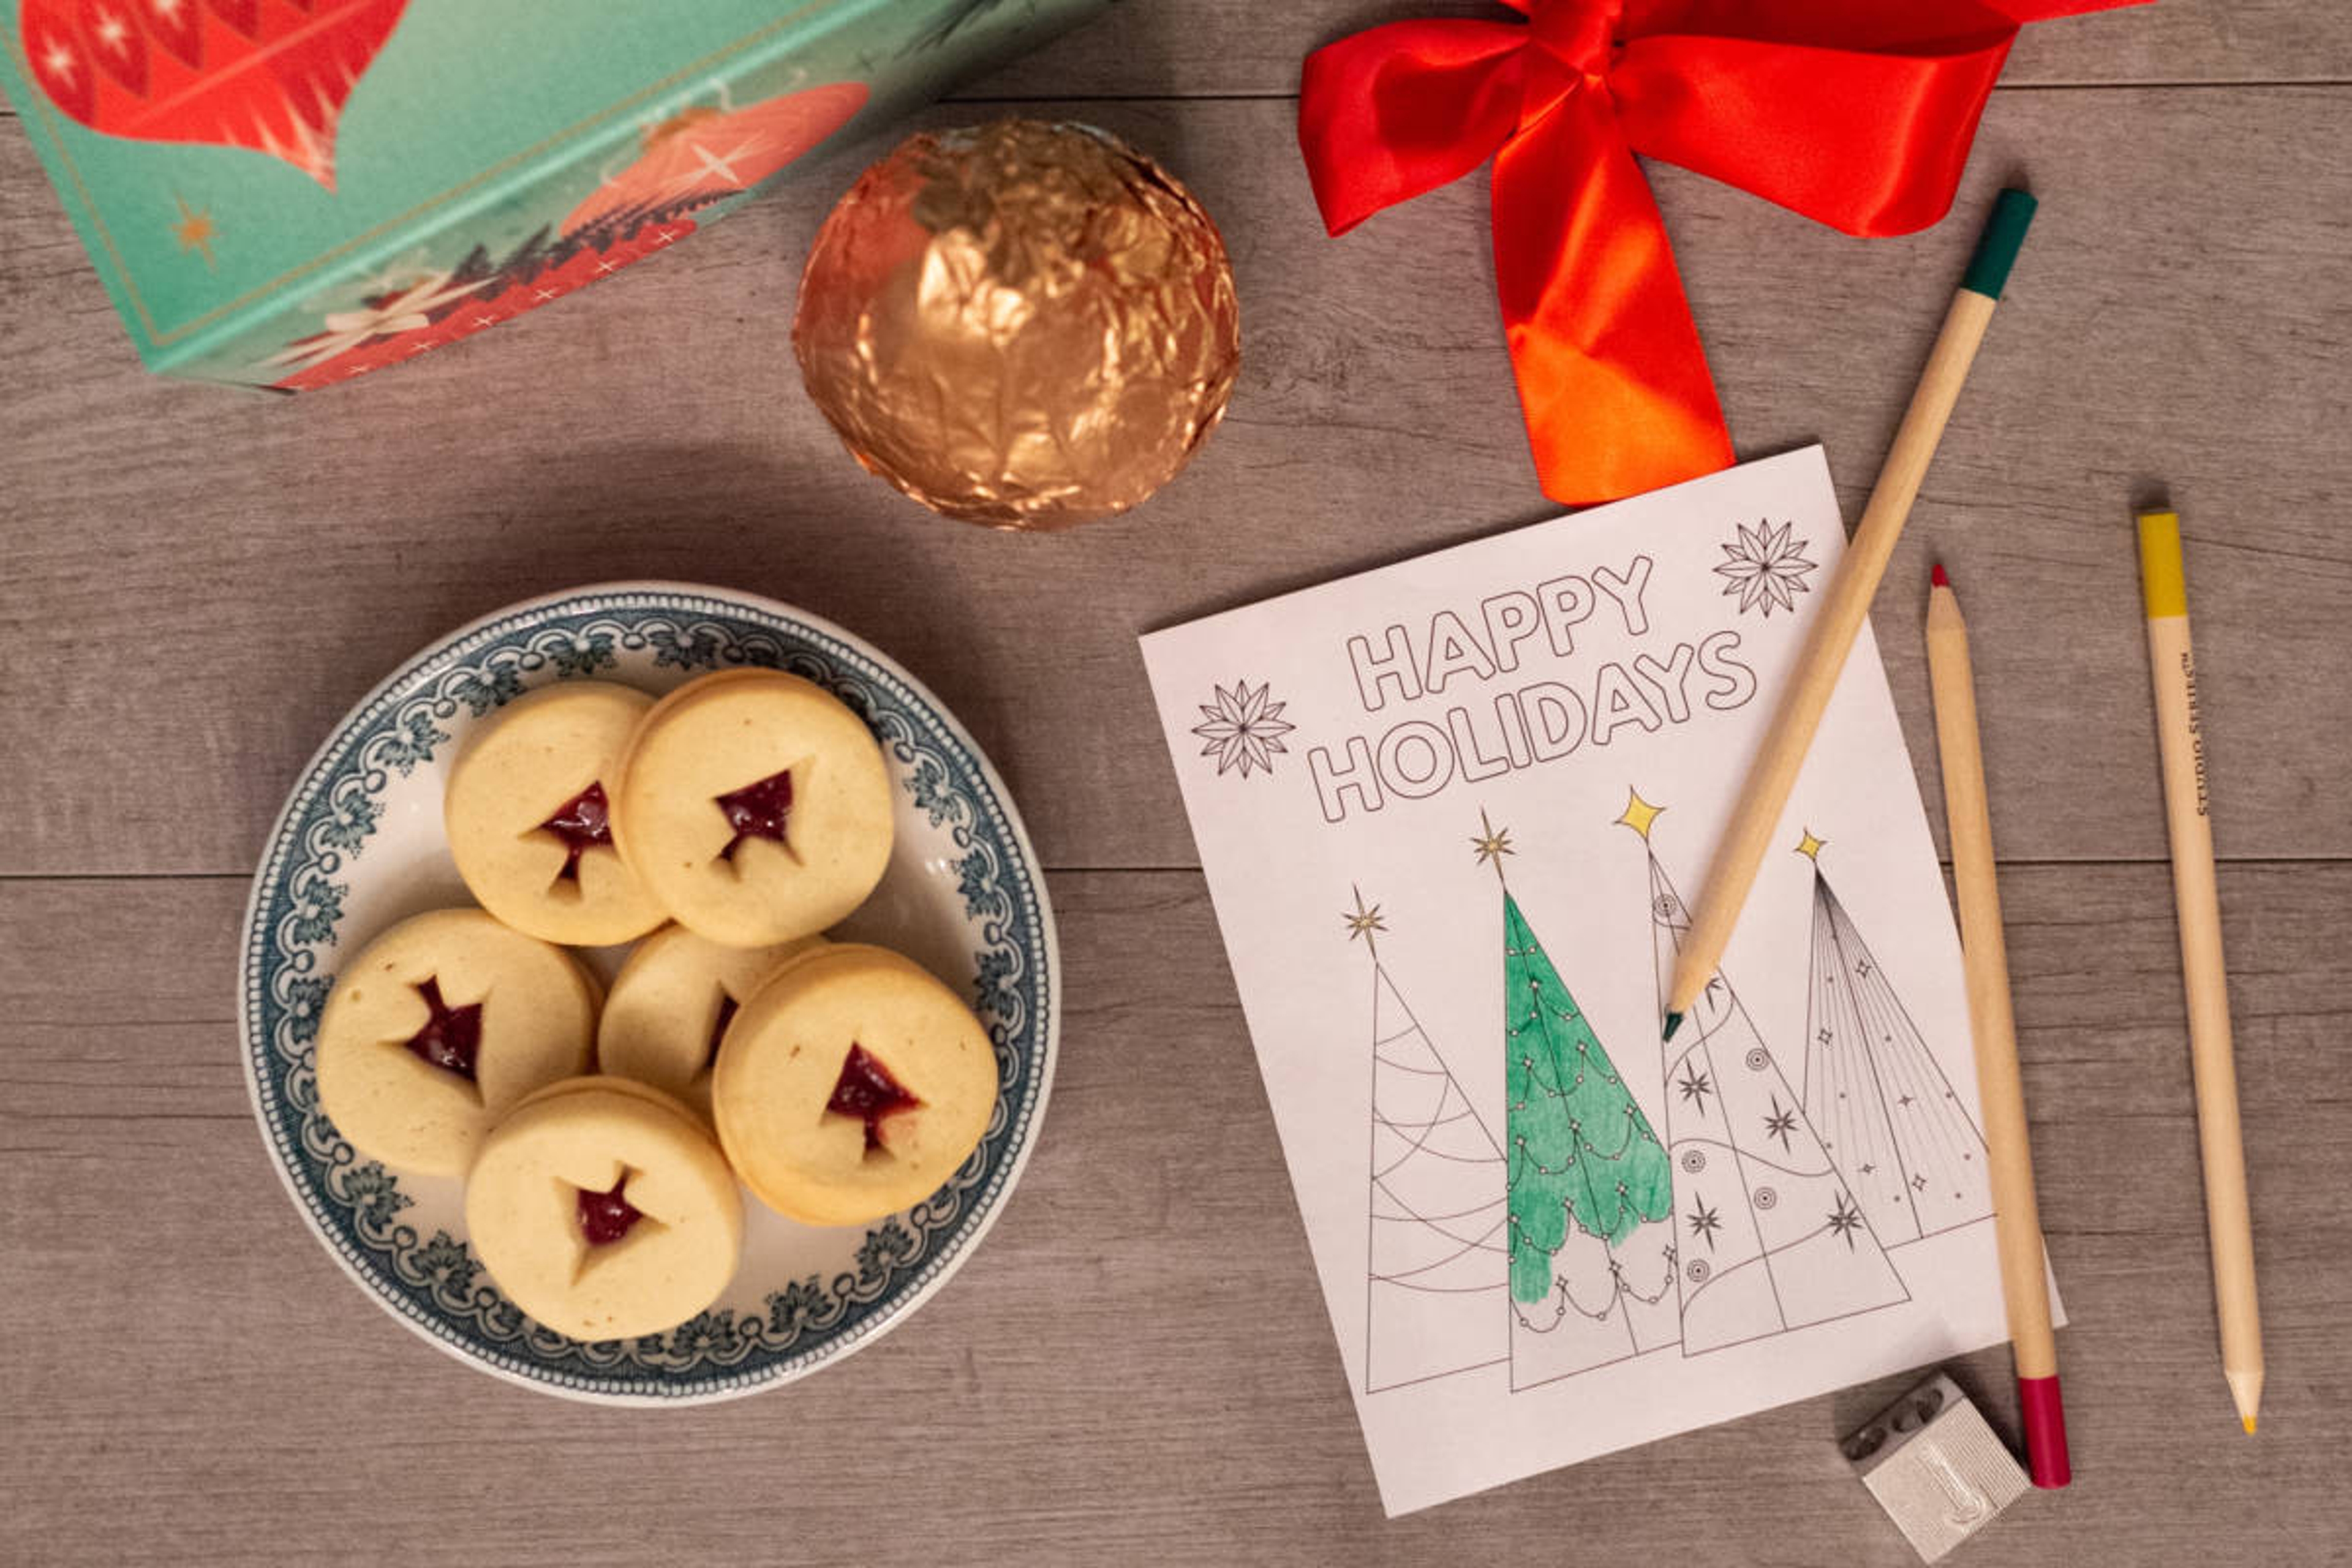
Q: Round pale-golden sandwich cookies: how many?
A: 6